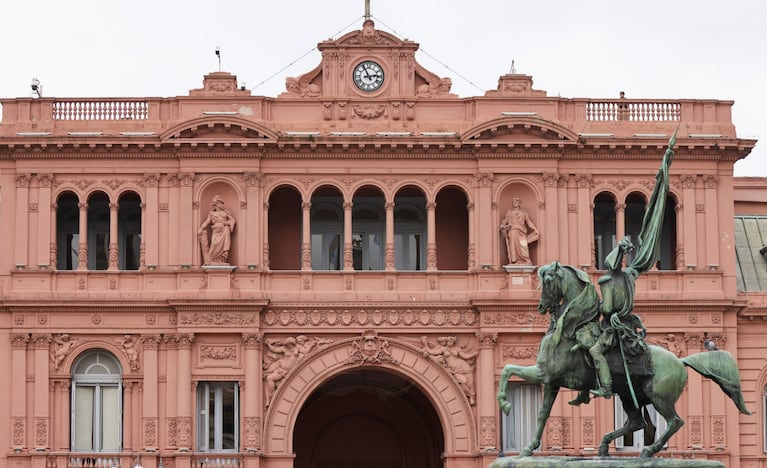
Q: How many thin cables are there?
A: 2